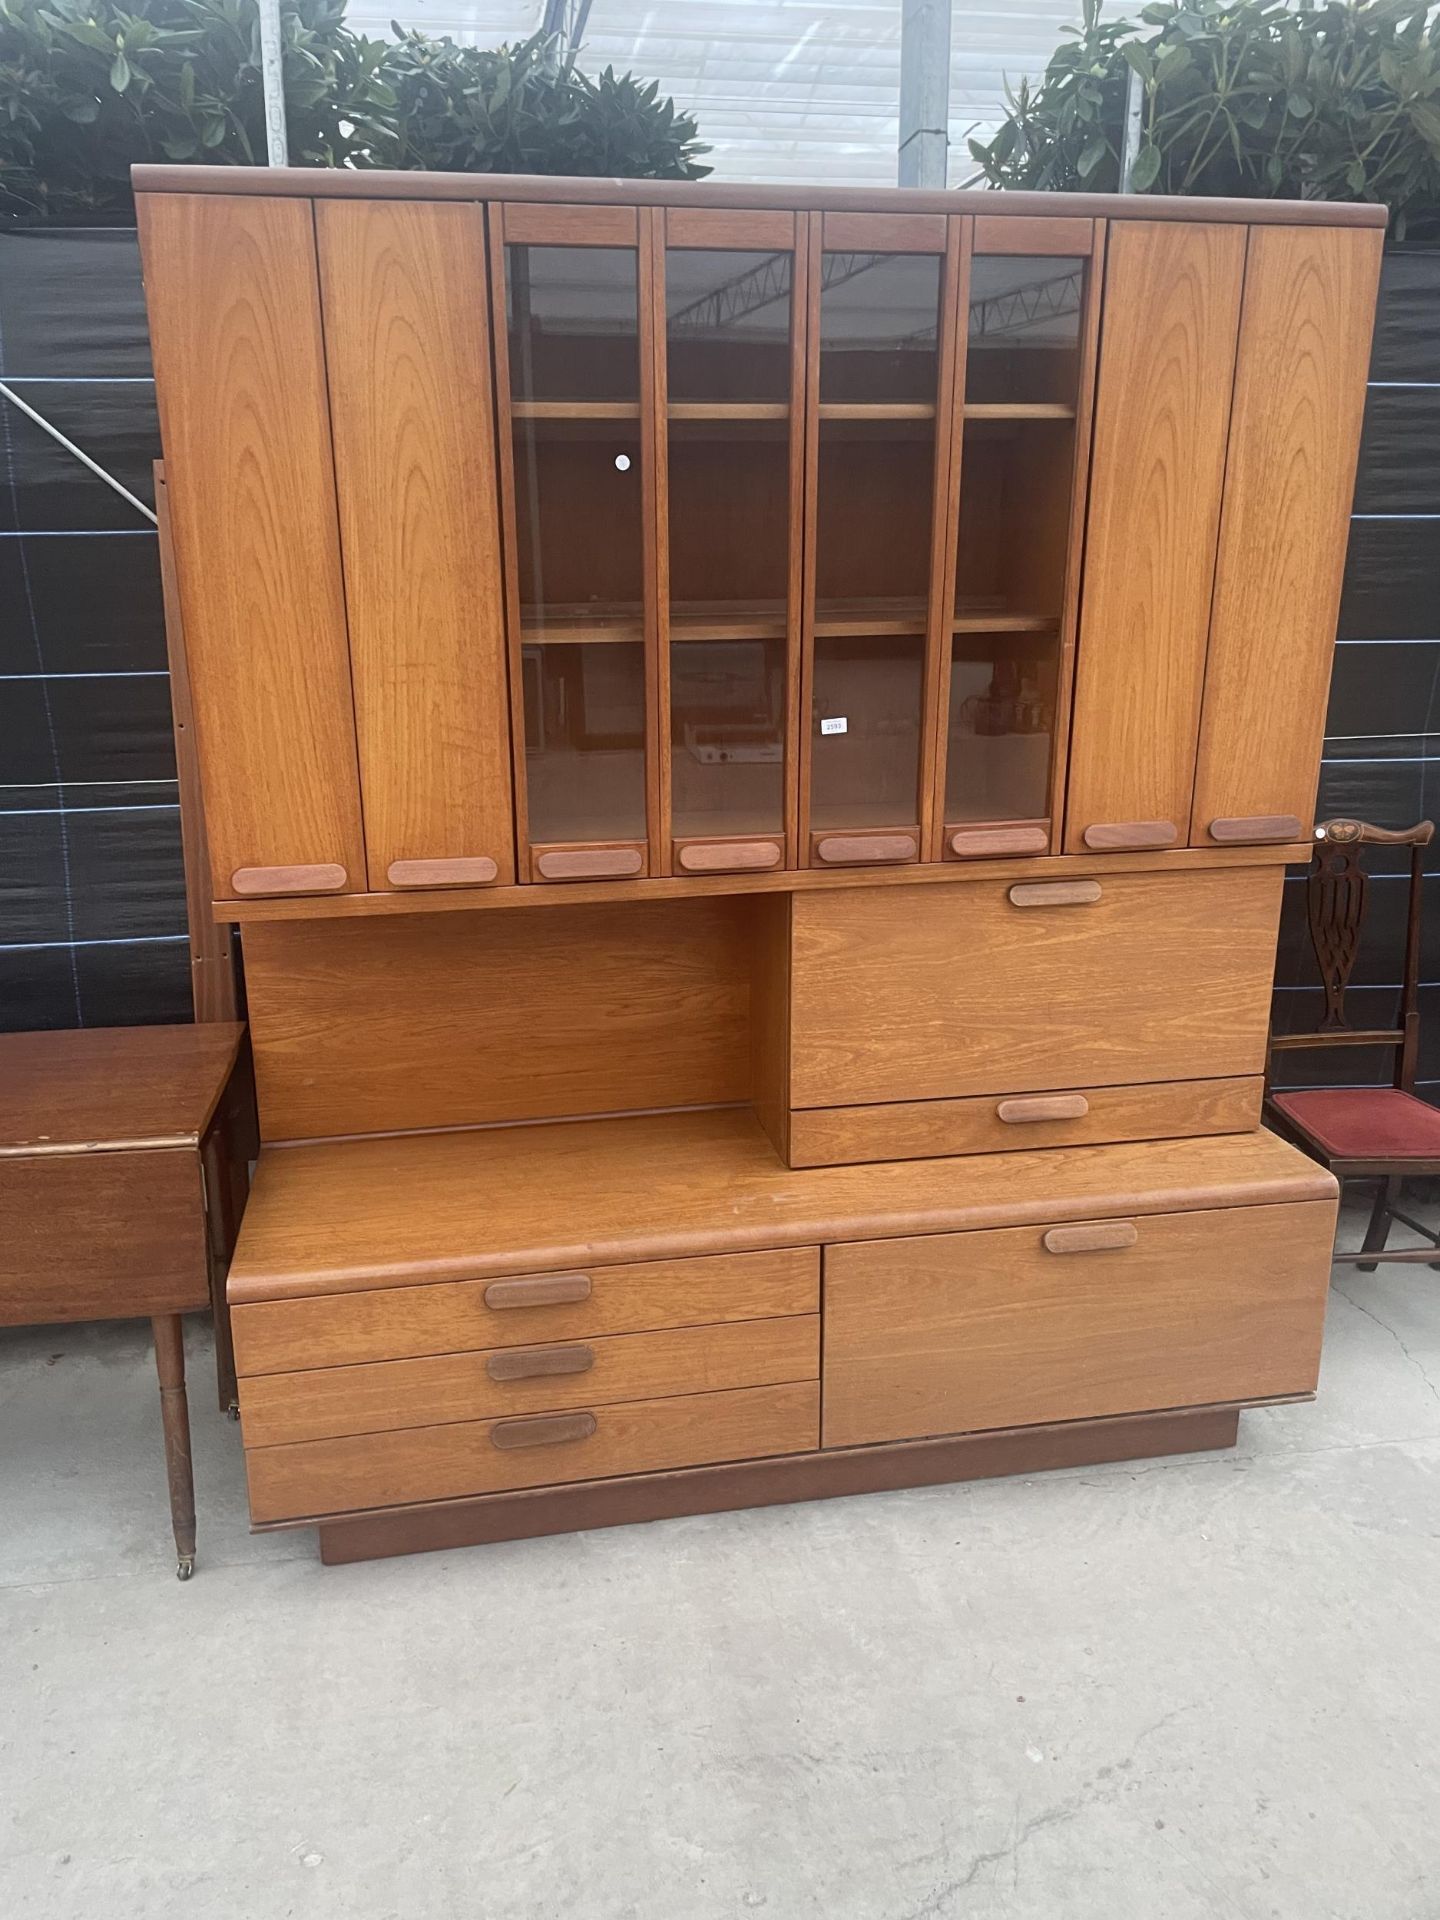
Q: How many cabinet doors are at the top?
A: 8